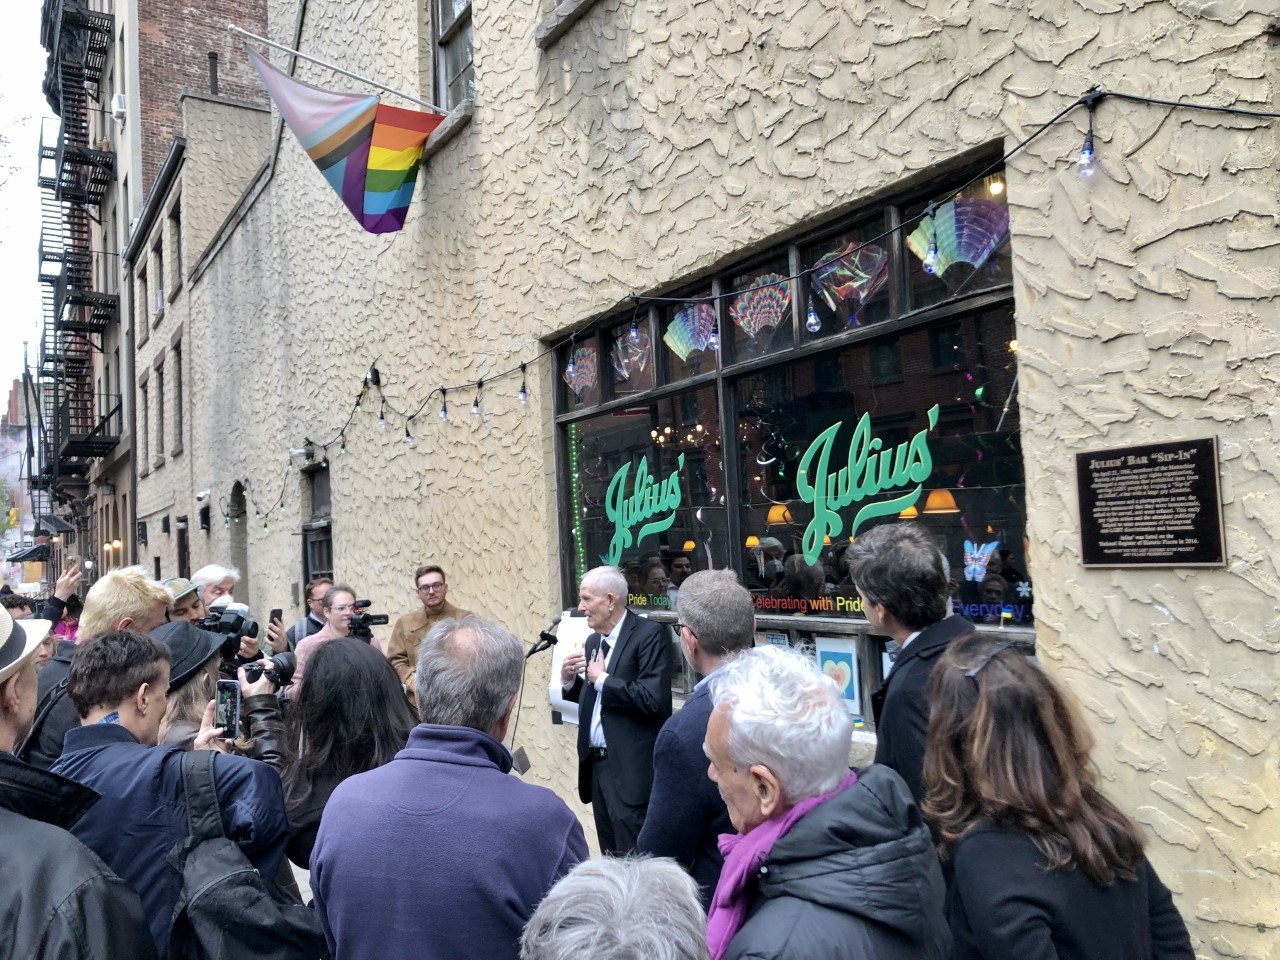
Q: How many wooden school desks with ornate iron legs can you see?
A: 0